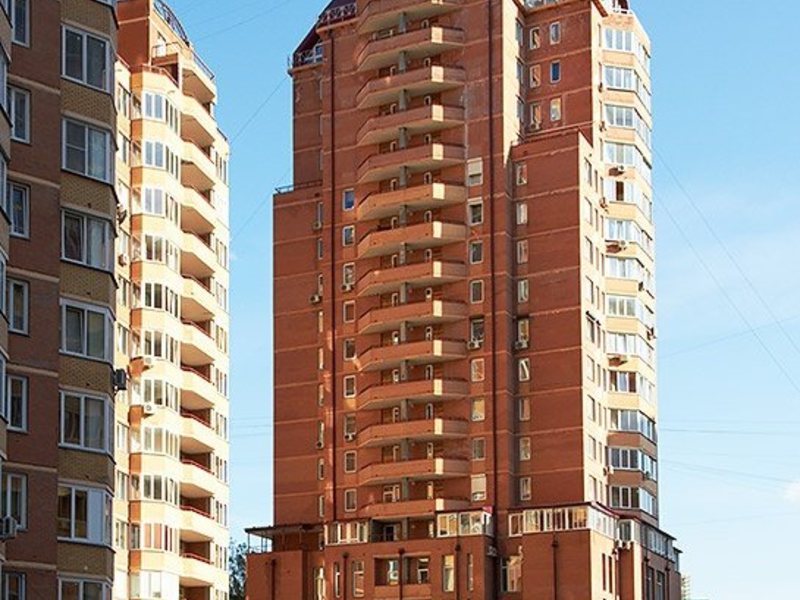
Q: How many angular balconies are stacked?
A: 14